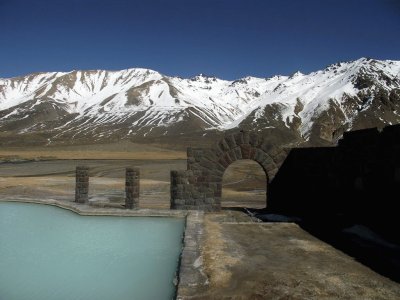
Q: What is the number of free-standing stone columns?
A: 2